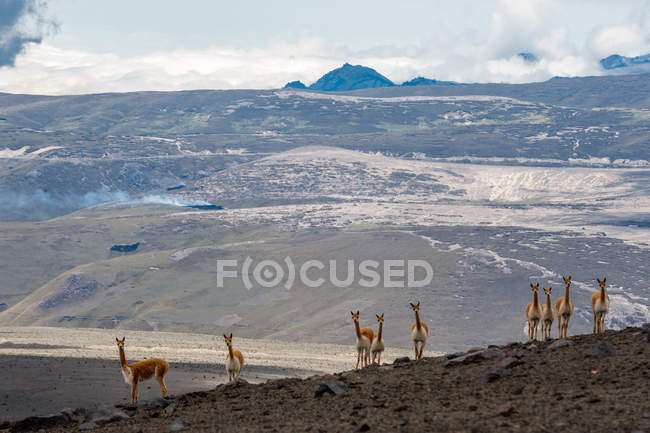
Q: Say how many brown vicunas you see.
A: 9